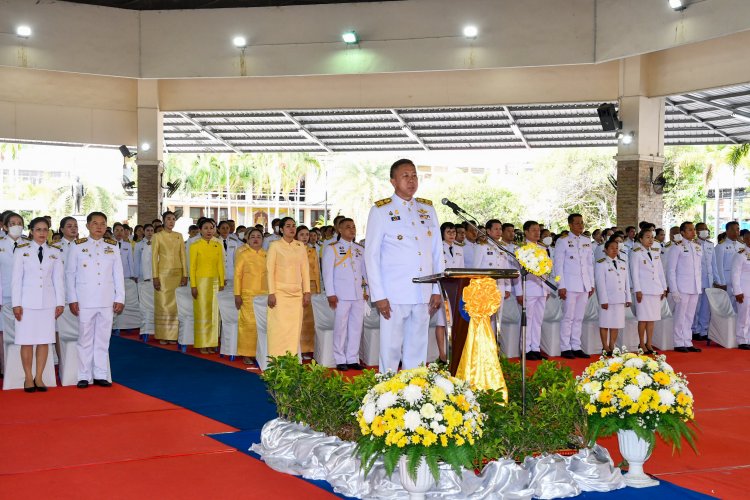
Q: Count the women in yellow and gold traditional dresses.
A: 5